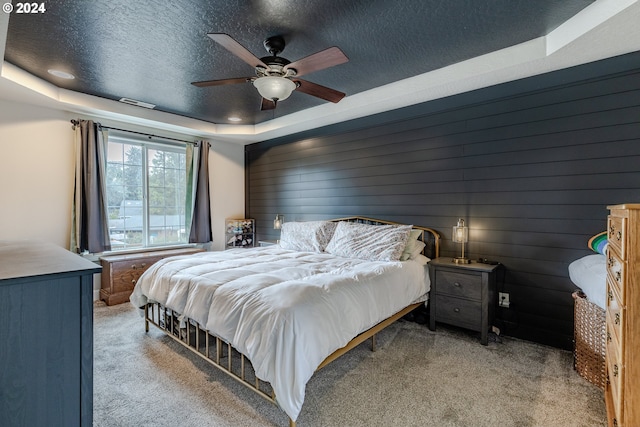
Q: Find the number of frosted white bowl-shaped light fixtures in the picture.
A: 1